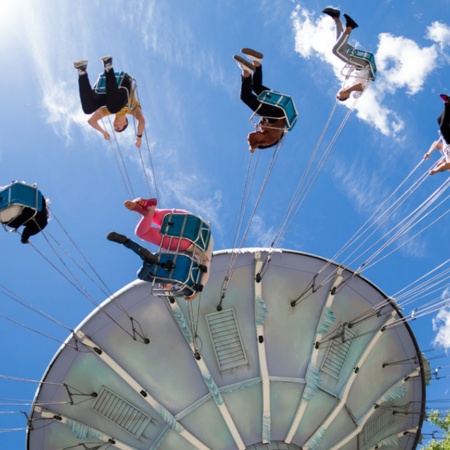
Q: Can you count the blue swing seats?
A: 6